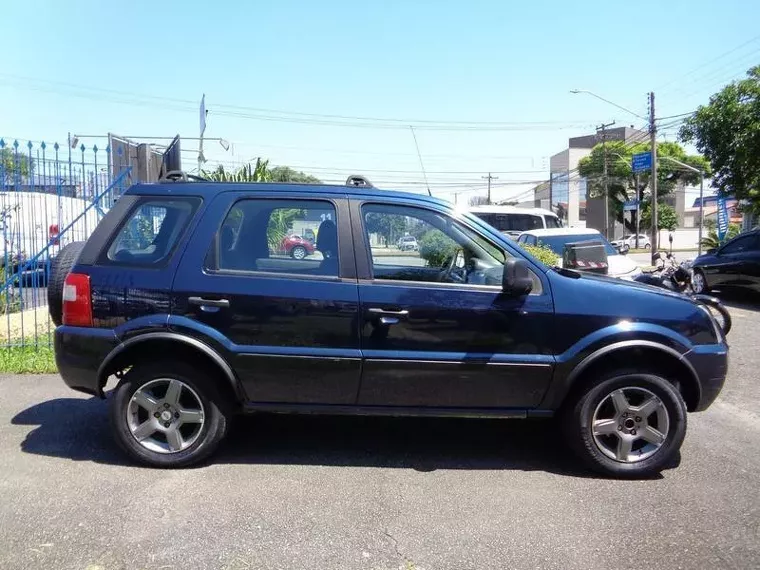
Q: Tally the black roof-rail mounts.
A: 2